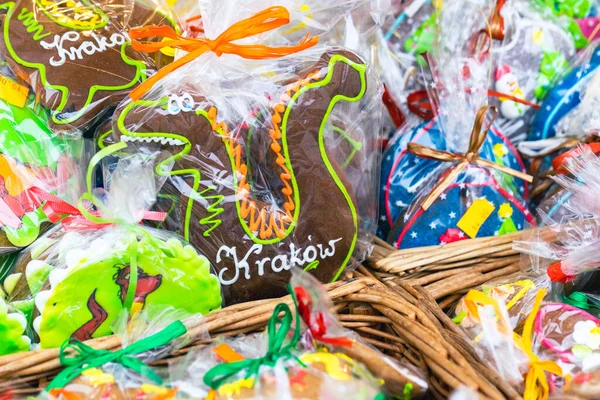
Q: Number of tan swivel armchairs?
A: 0